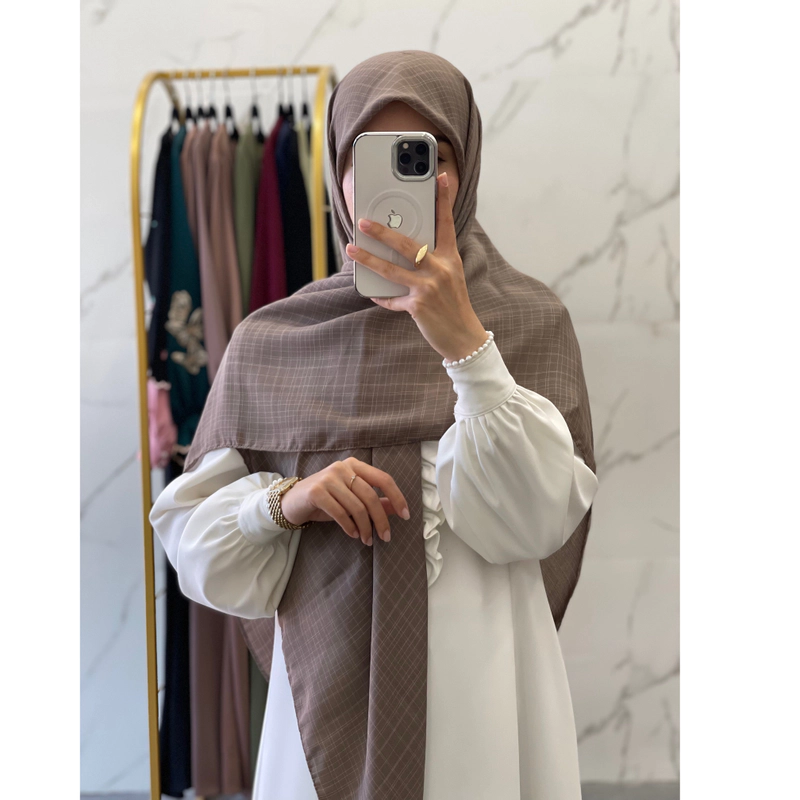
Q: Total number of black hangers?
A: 9